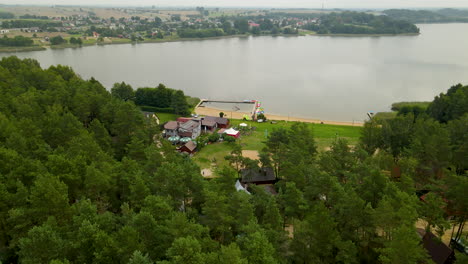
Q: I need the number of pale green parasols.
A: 2